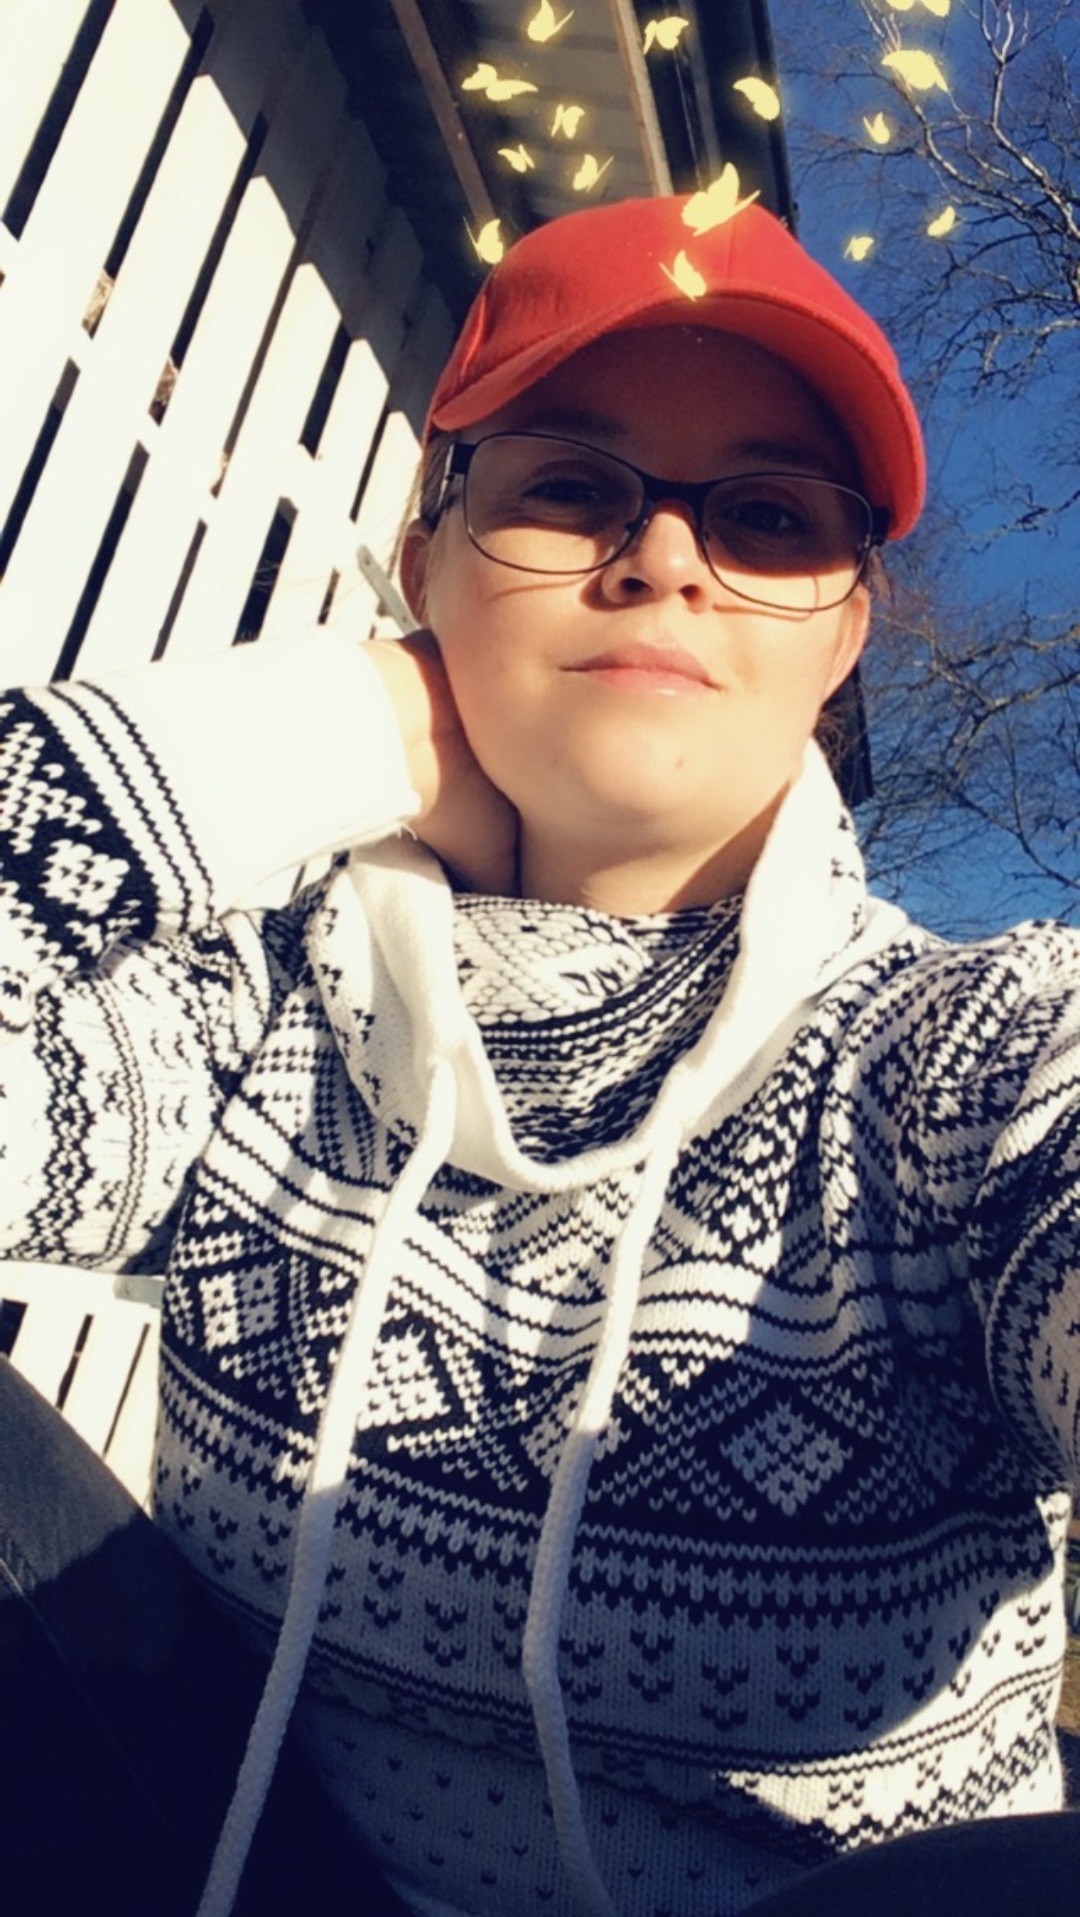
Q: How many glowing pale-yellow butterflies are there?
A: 15